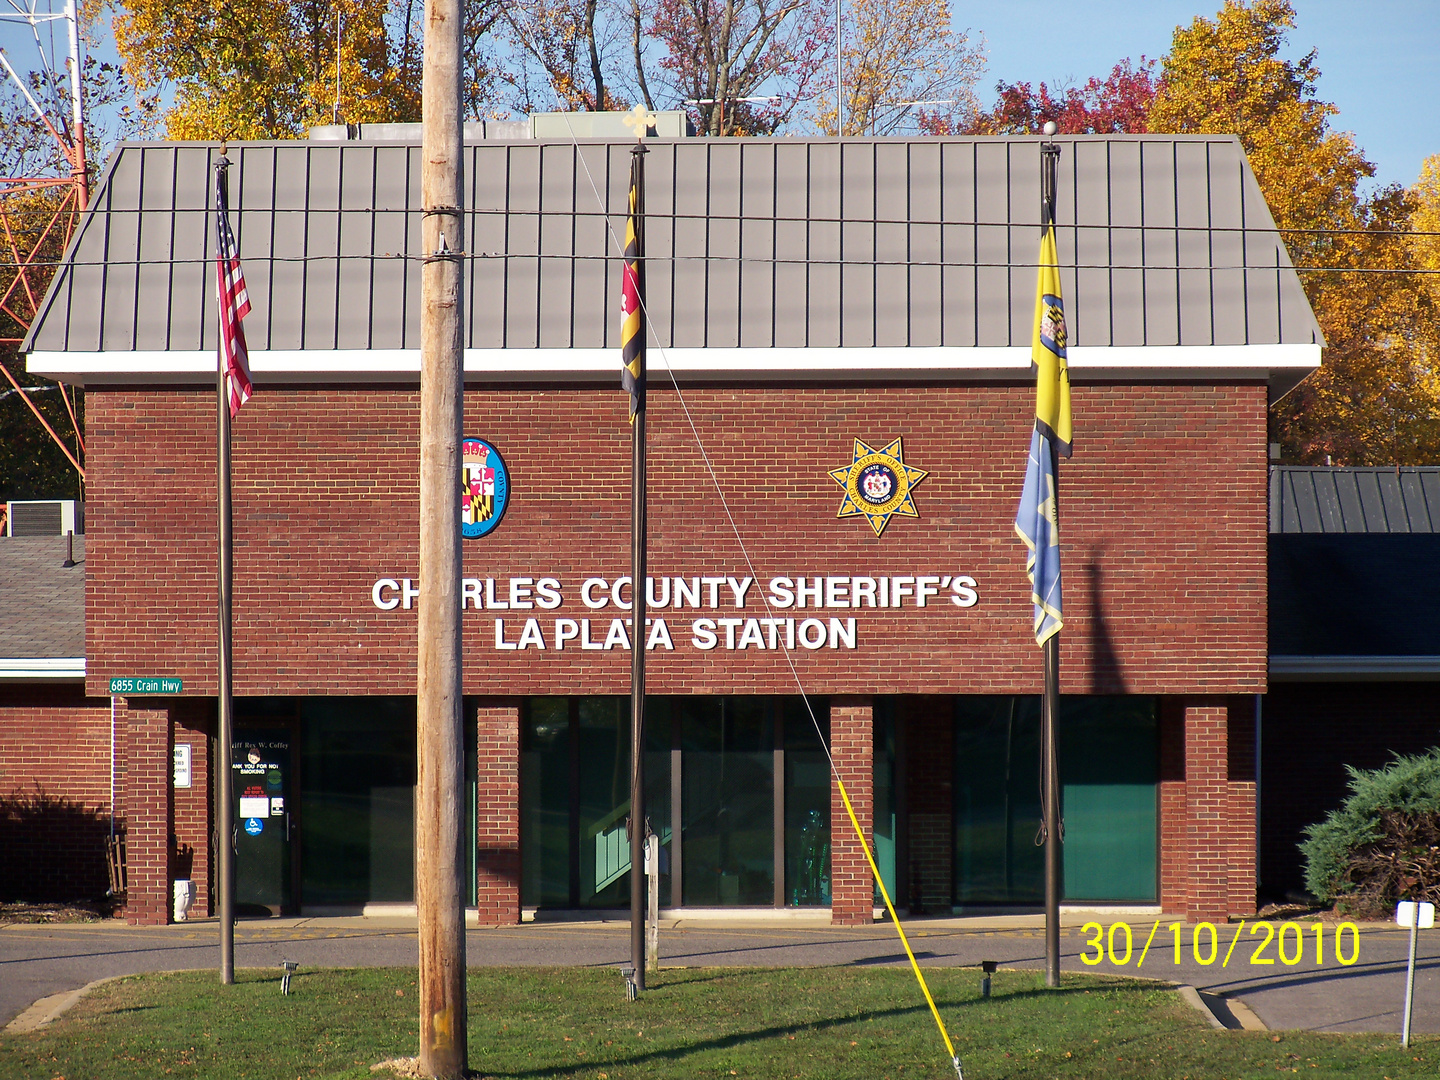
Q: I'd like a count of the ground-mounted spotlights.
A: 3